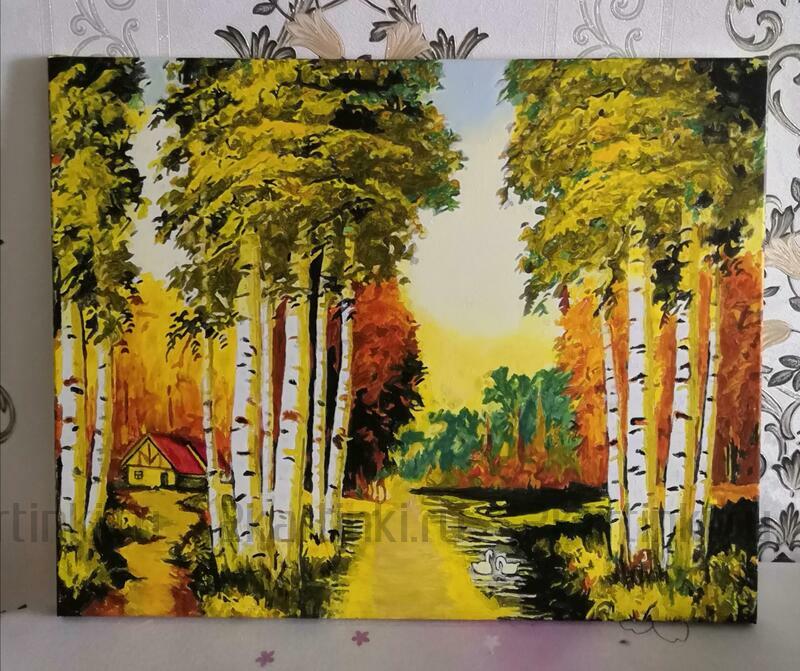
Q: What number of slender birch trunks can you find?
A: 12